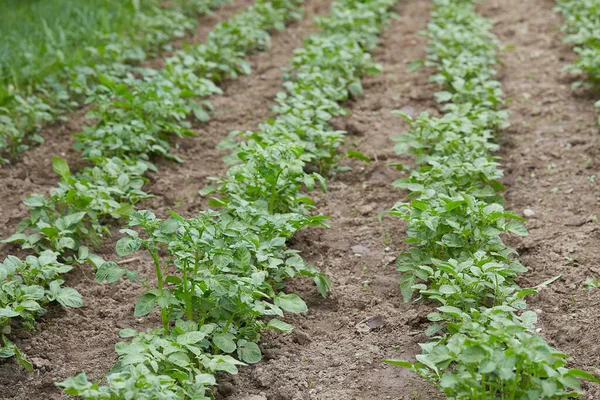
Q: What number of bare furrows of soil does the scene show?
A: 4